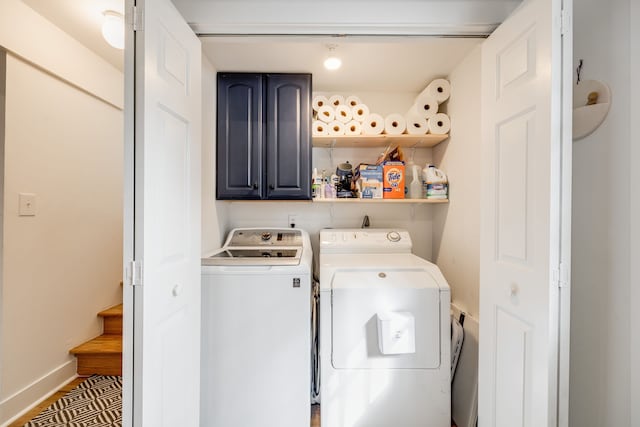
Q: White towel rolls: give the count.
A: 15